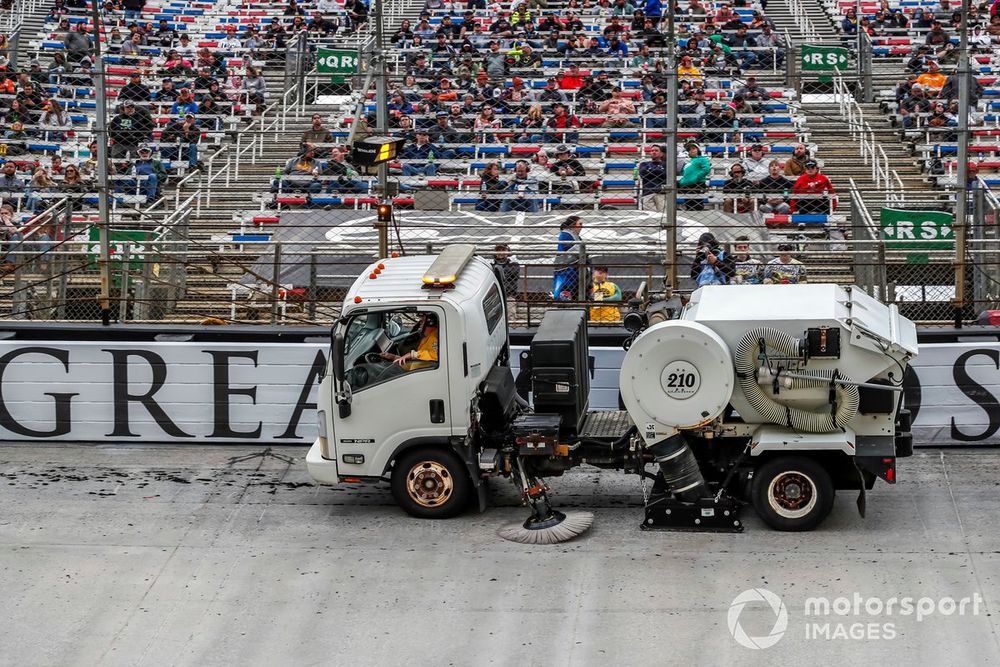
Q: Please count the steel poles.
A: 4